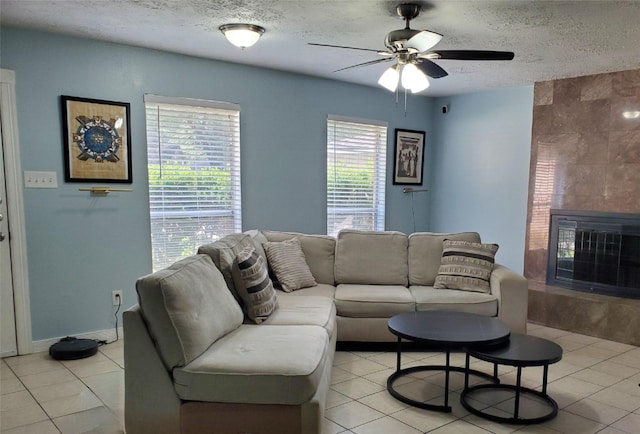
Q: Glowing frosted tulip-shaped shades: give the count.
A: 3